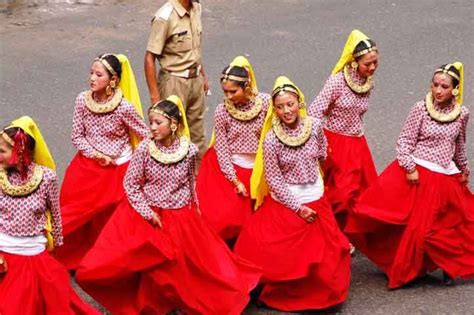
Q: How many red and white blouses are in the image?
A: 7